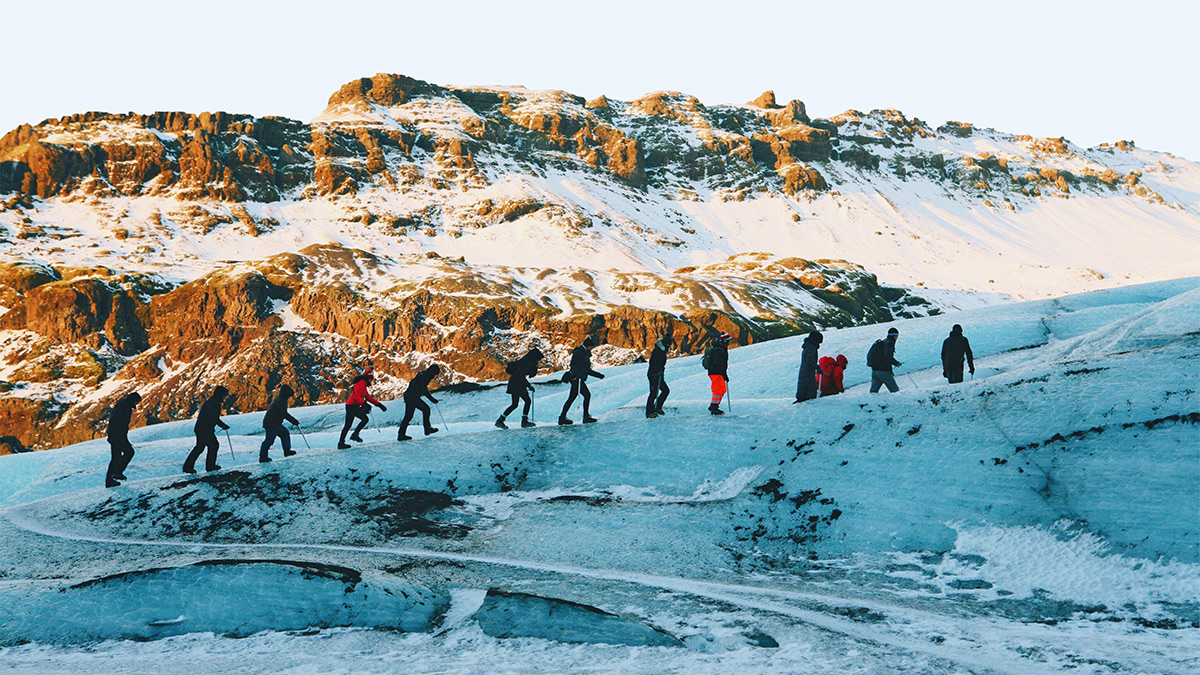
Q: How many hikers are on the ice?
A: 13